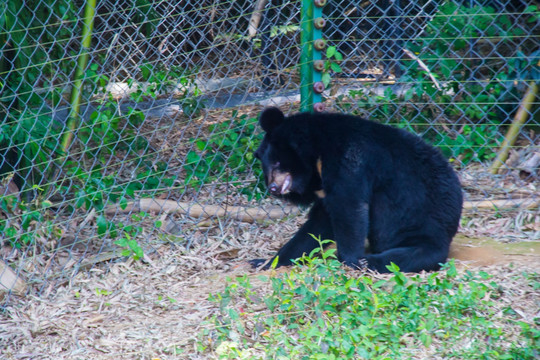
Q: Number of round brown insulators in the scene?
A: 6